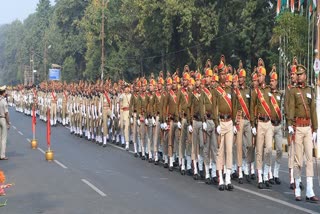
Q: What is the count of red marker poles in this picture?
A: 2